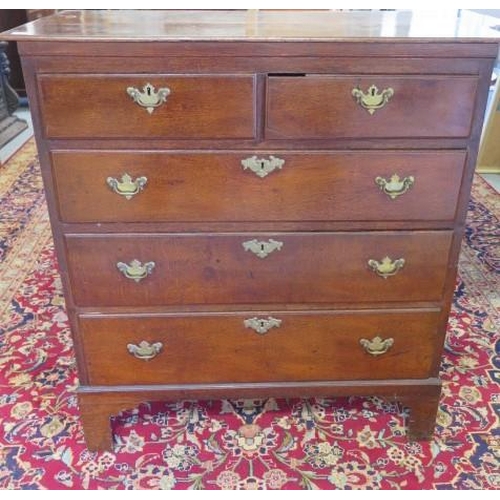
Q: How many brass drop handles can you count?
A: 8